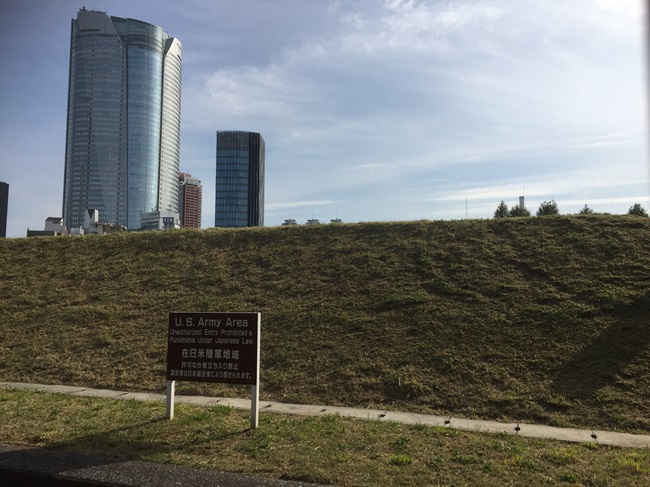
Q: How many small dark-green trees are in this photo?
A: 5